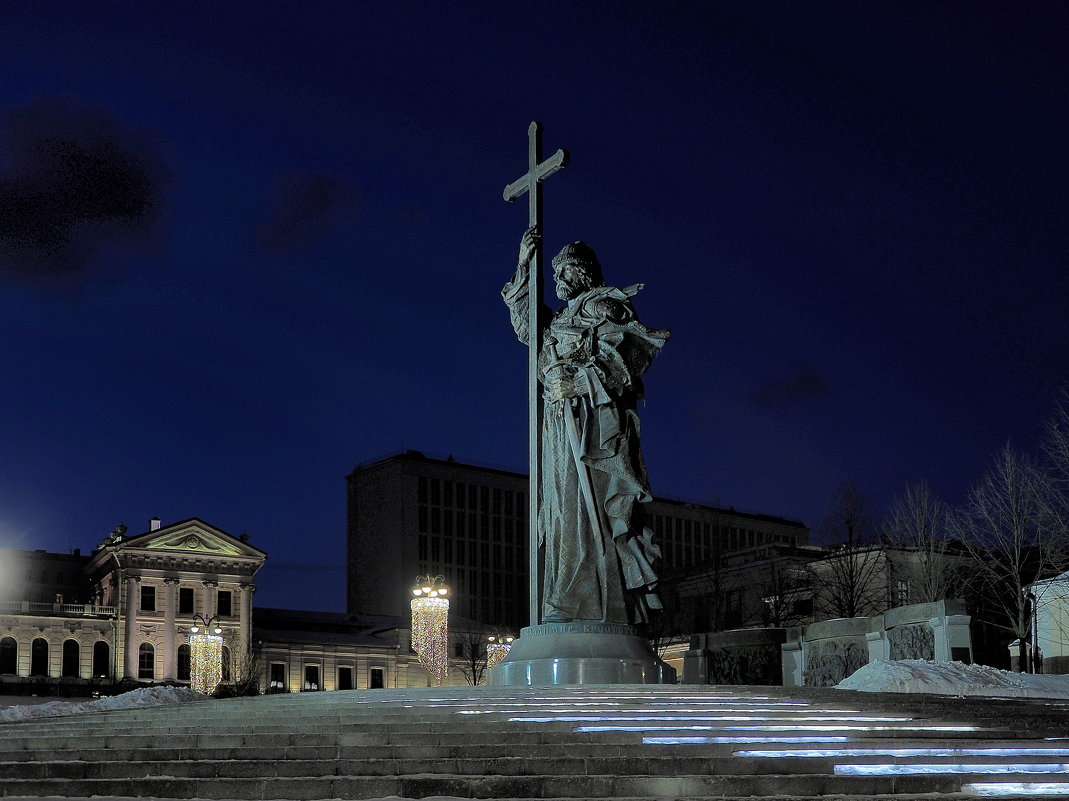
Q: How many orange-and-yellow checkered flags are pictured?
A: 0